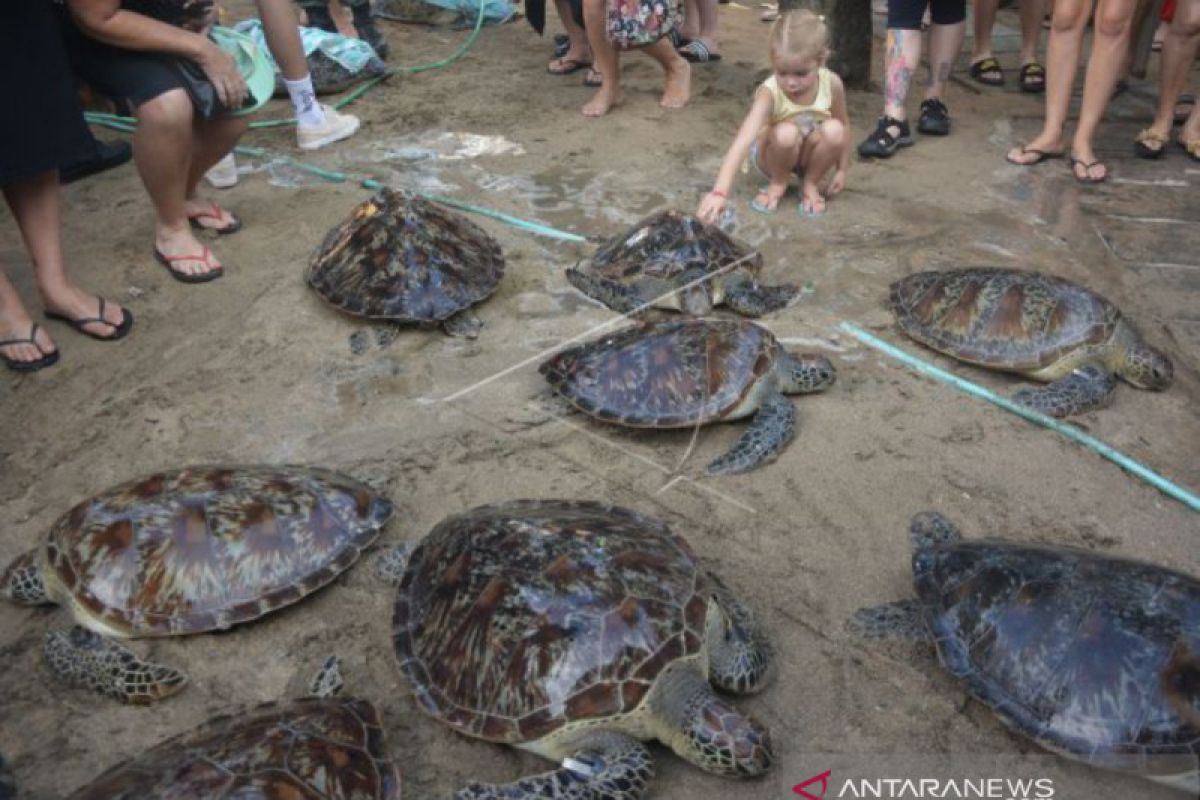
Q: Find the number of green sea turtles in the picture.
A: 8